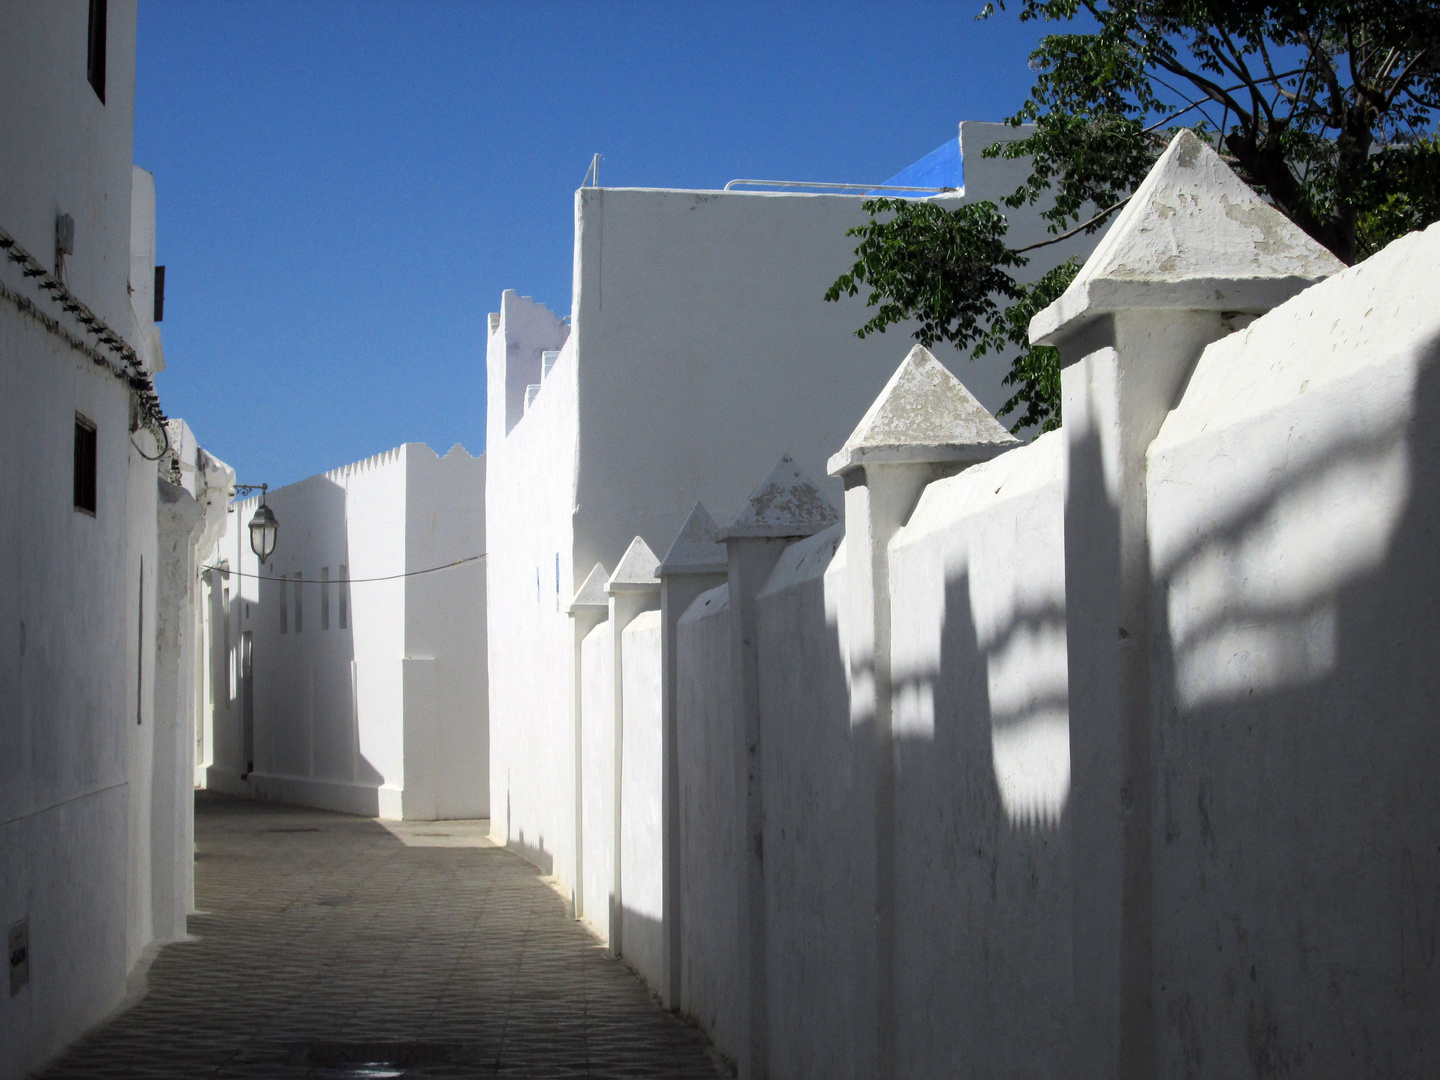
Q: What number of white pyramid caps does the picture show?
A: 6